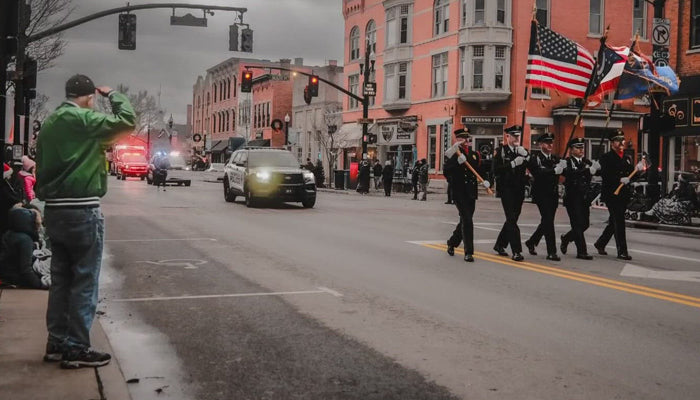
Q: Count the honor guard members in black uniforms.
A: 5